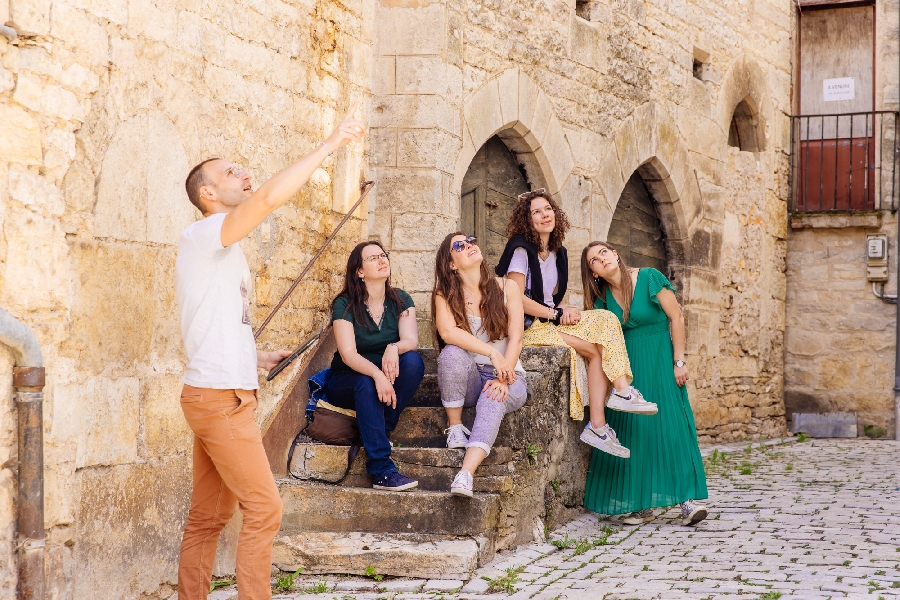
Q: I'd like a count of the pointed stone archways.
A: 3